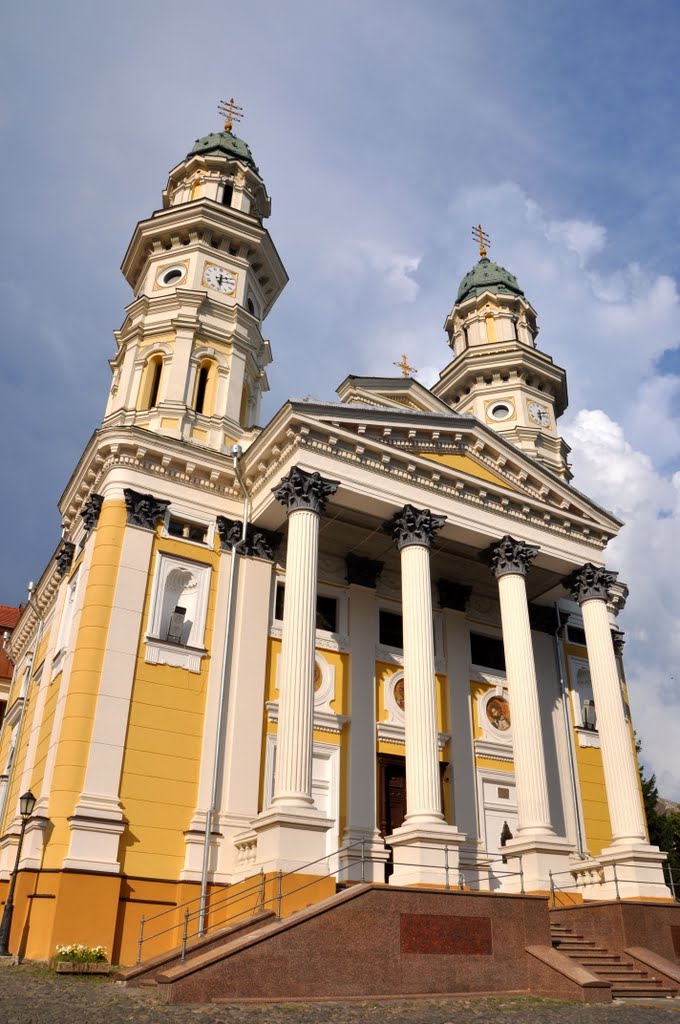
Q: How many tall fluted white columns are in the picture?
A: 4